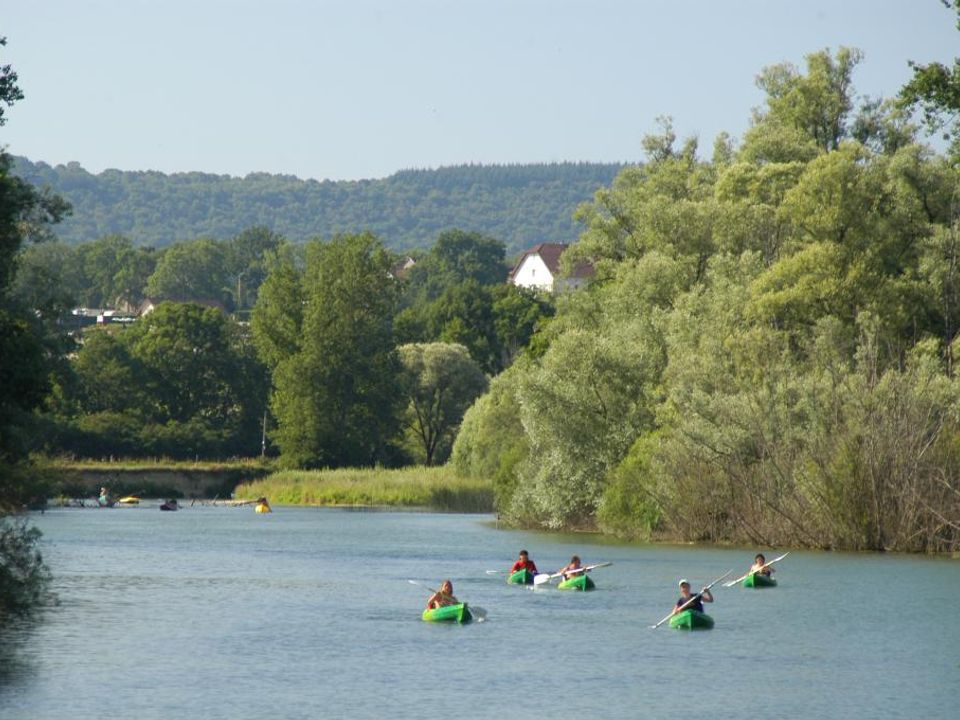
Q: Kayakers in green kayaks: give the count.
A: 5